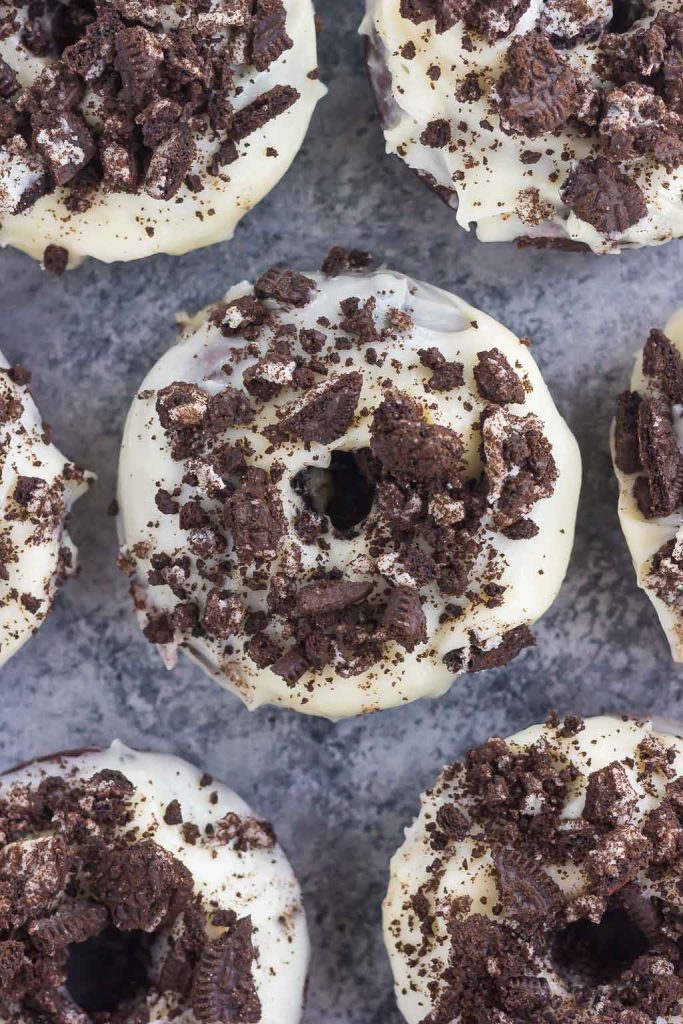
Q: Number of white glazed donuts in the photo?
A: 7